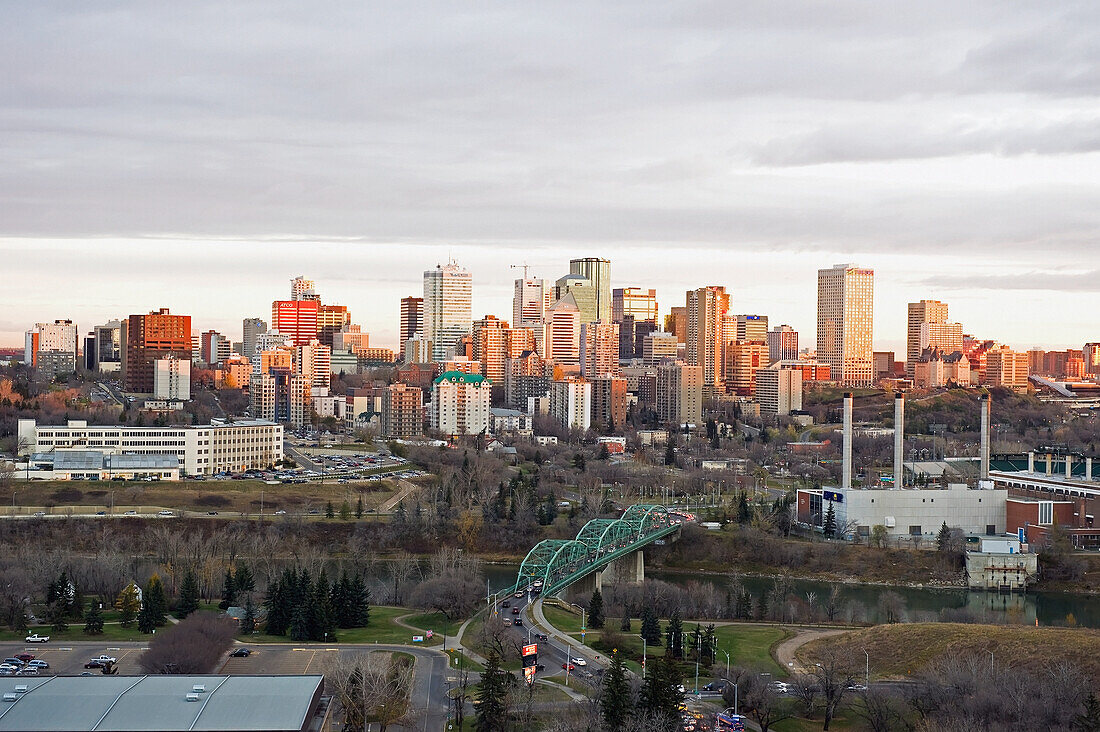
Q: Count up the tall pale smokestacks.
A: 3